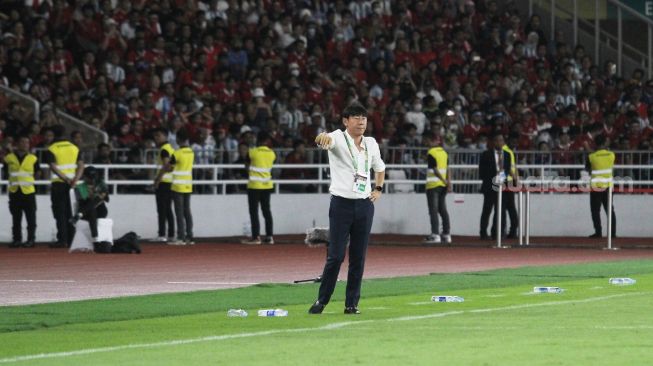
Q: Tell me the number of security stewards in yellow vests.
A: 8